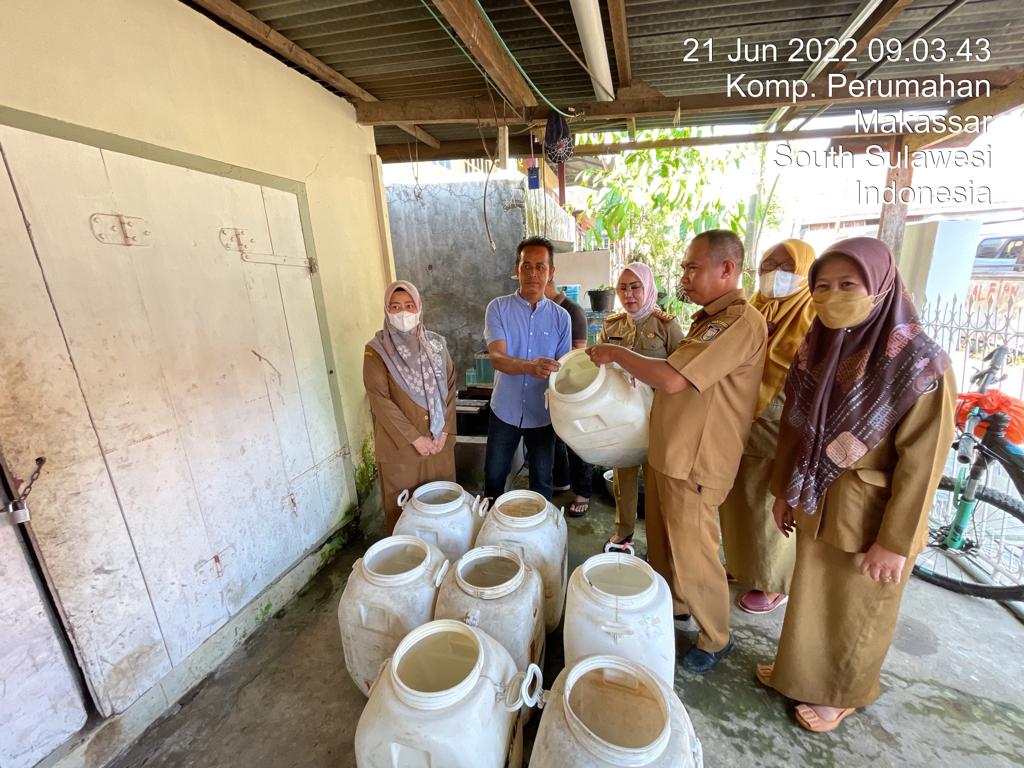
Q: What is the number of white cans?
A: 8